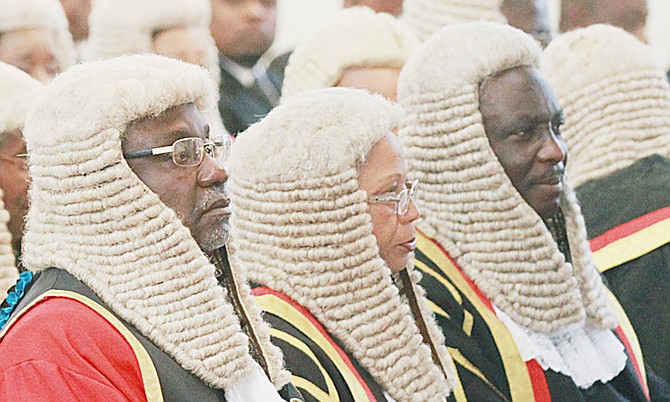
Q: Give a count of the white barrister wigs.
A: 9